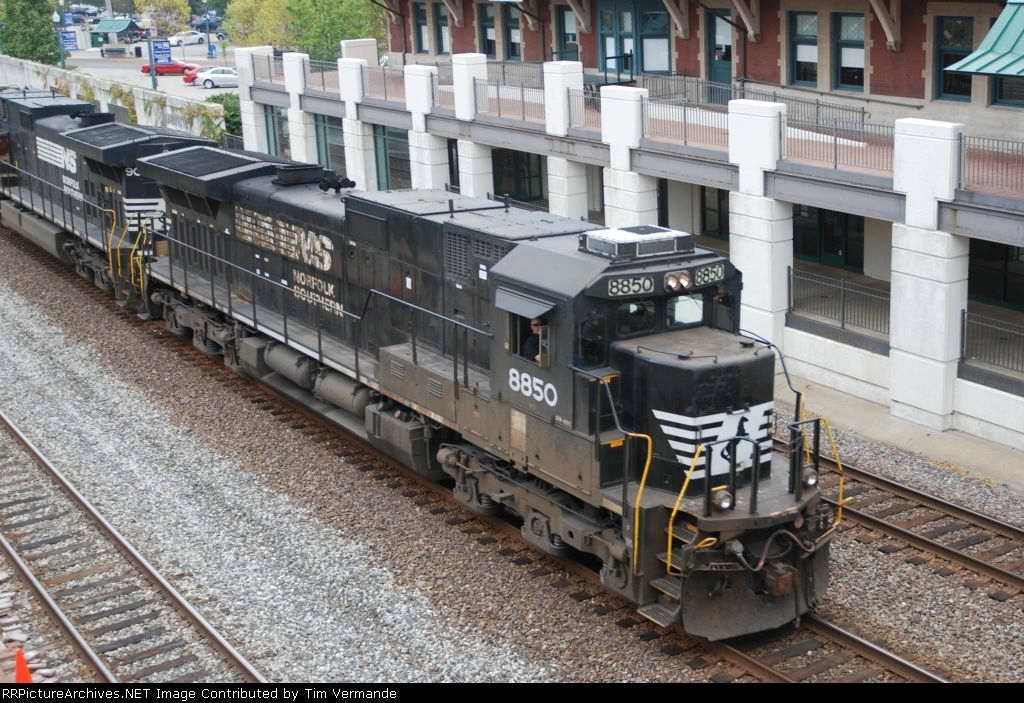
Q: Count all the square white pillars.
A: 9